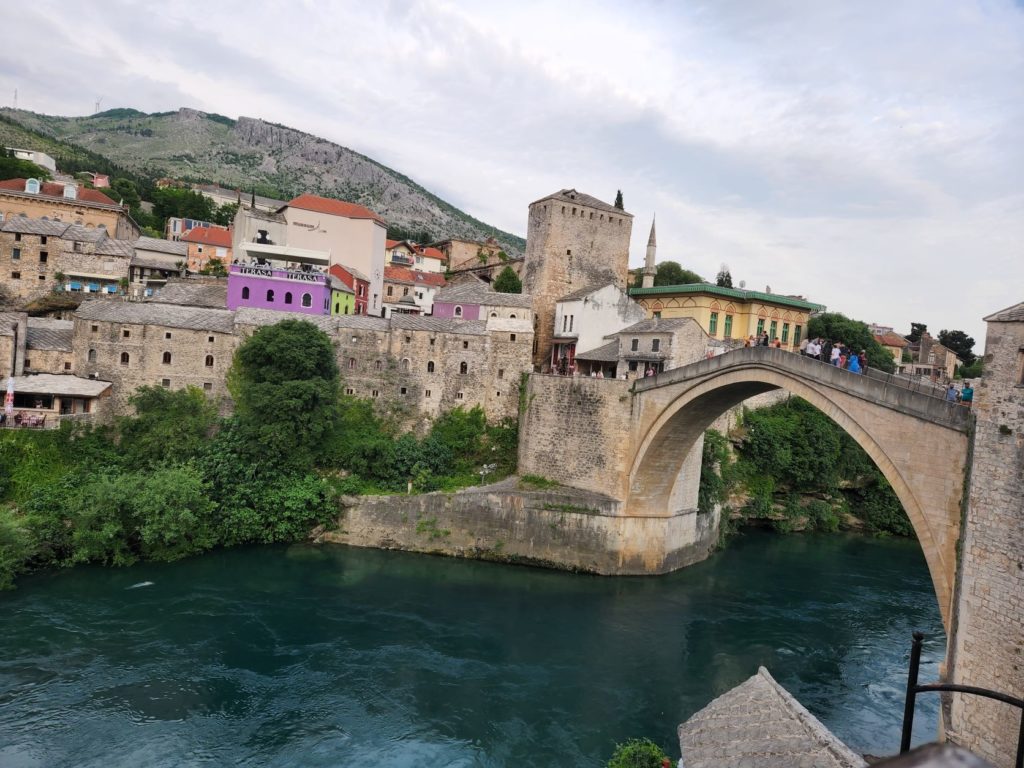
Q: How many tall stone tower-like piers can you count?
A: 2